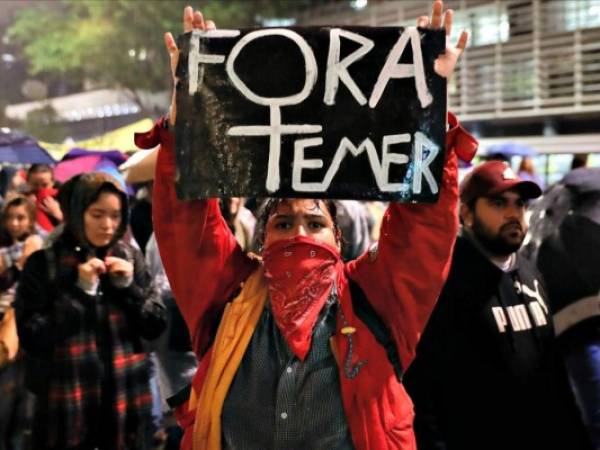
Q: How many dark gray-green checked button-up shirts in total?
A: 1